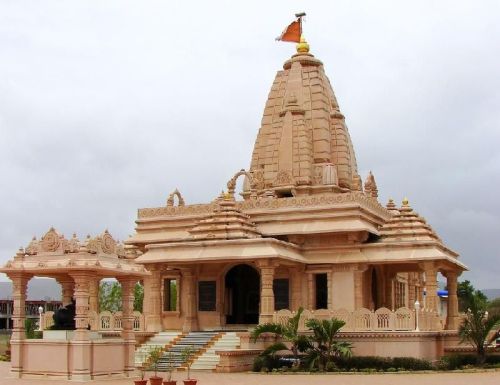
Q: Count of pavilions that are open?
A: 1